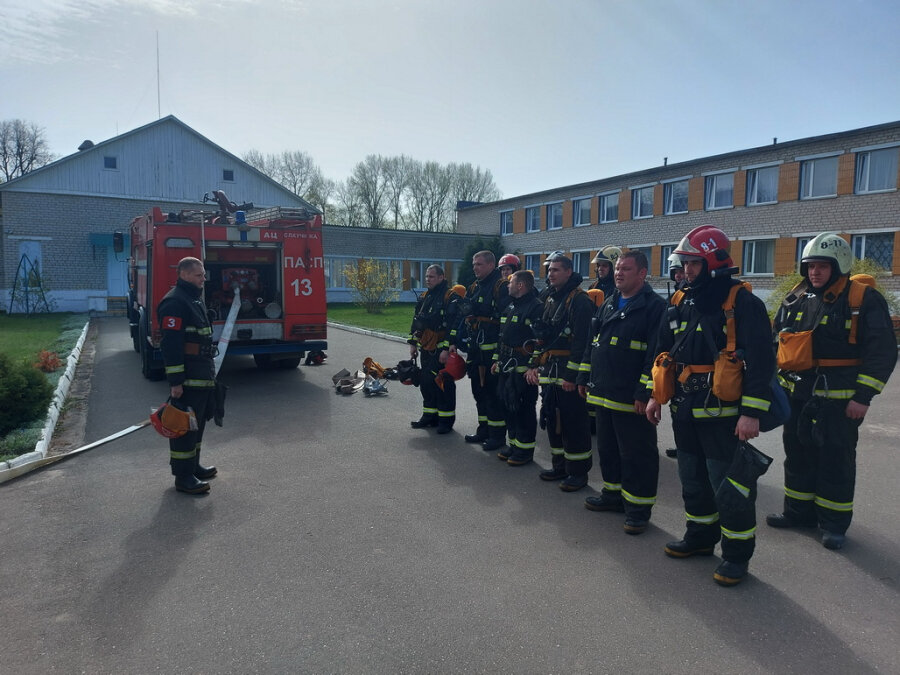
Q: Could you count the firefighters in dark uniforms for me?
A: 12